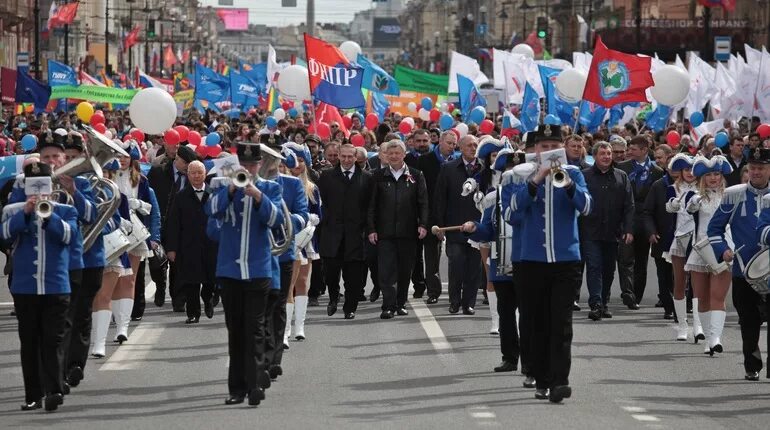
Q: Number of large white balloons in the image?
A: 6